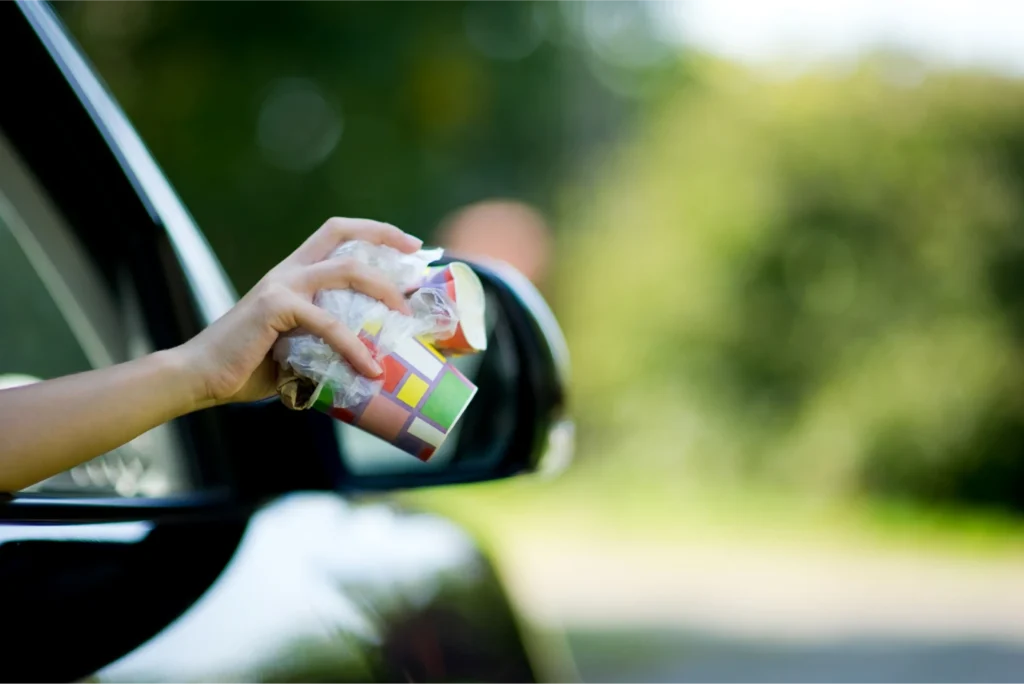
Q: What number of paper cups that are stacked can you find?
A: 2